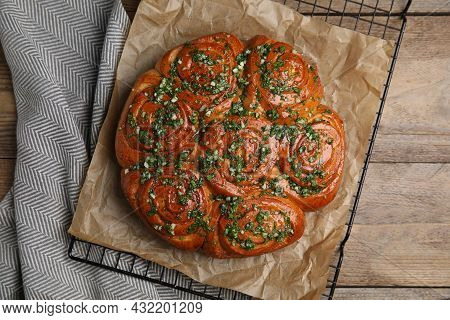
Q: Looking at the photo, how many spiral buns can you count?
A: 7